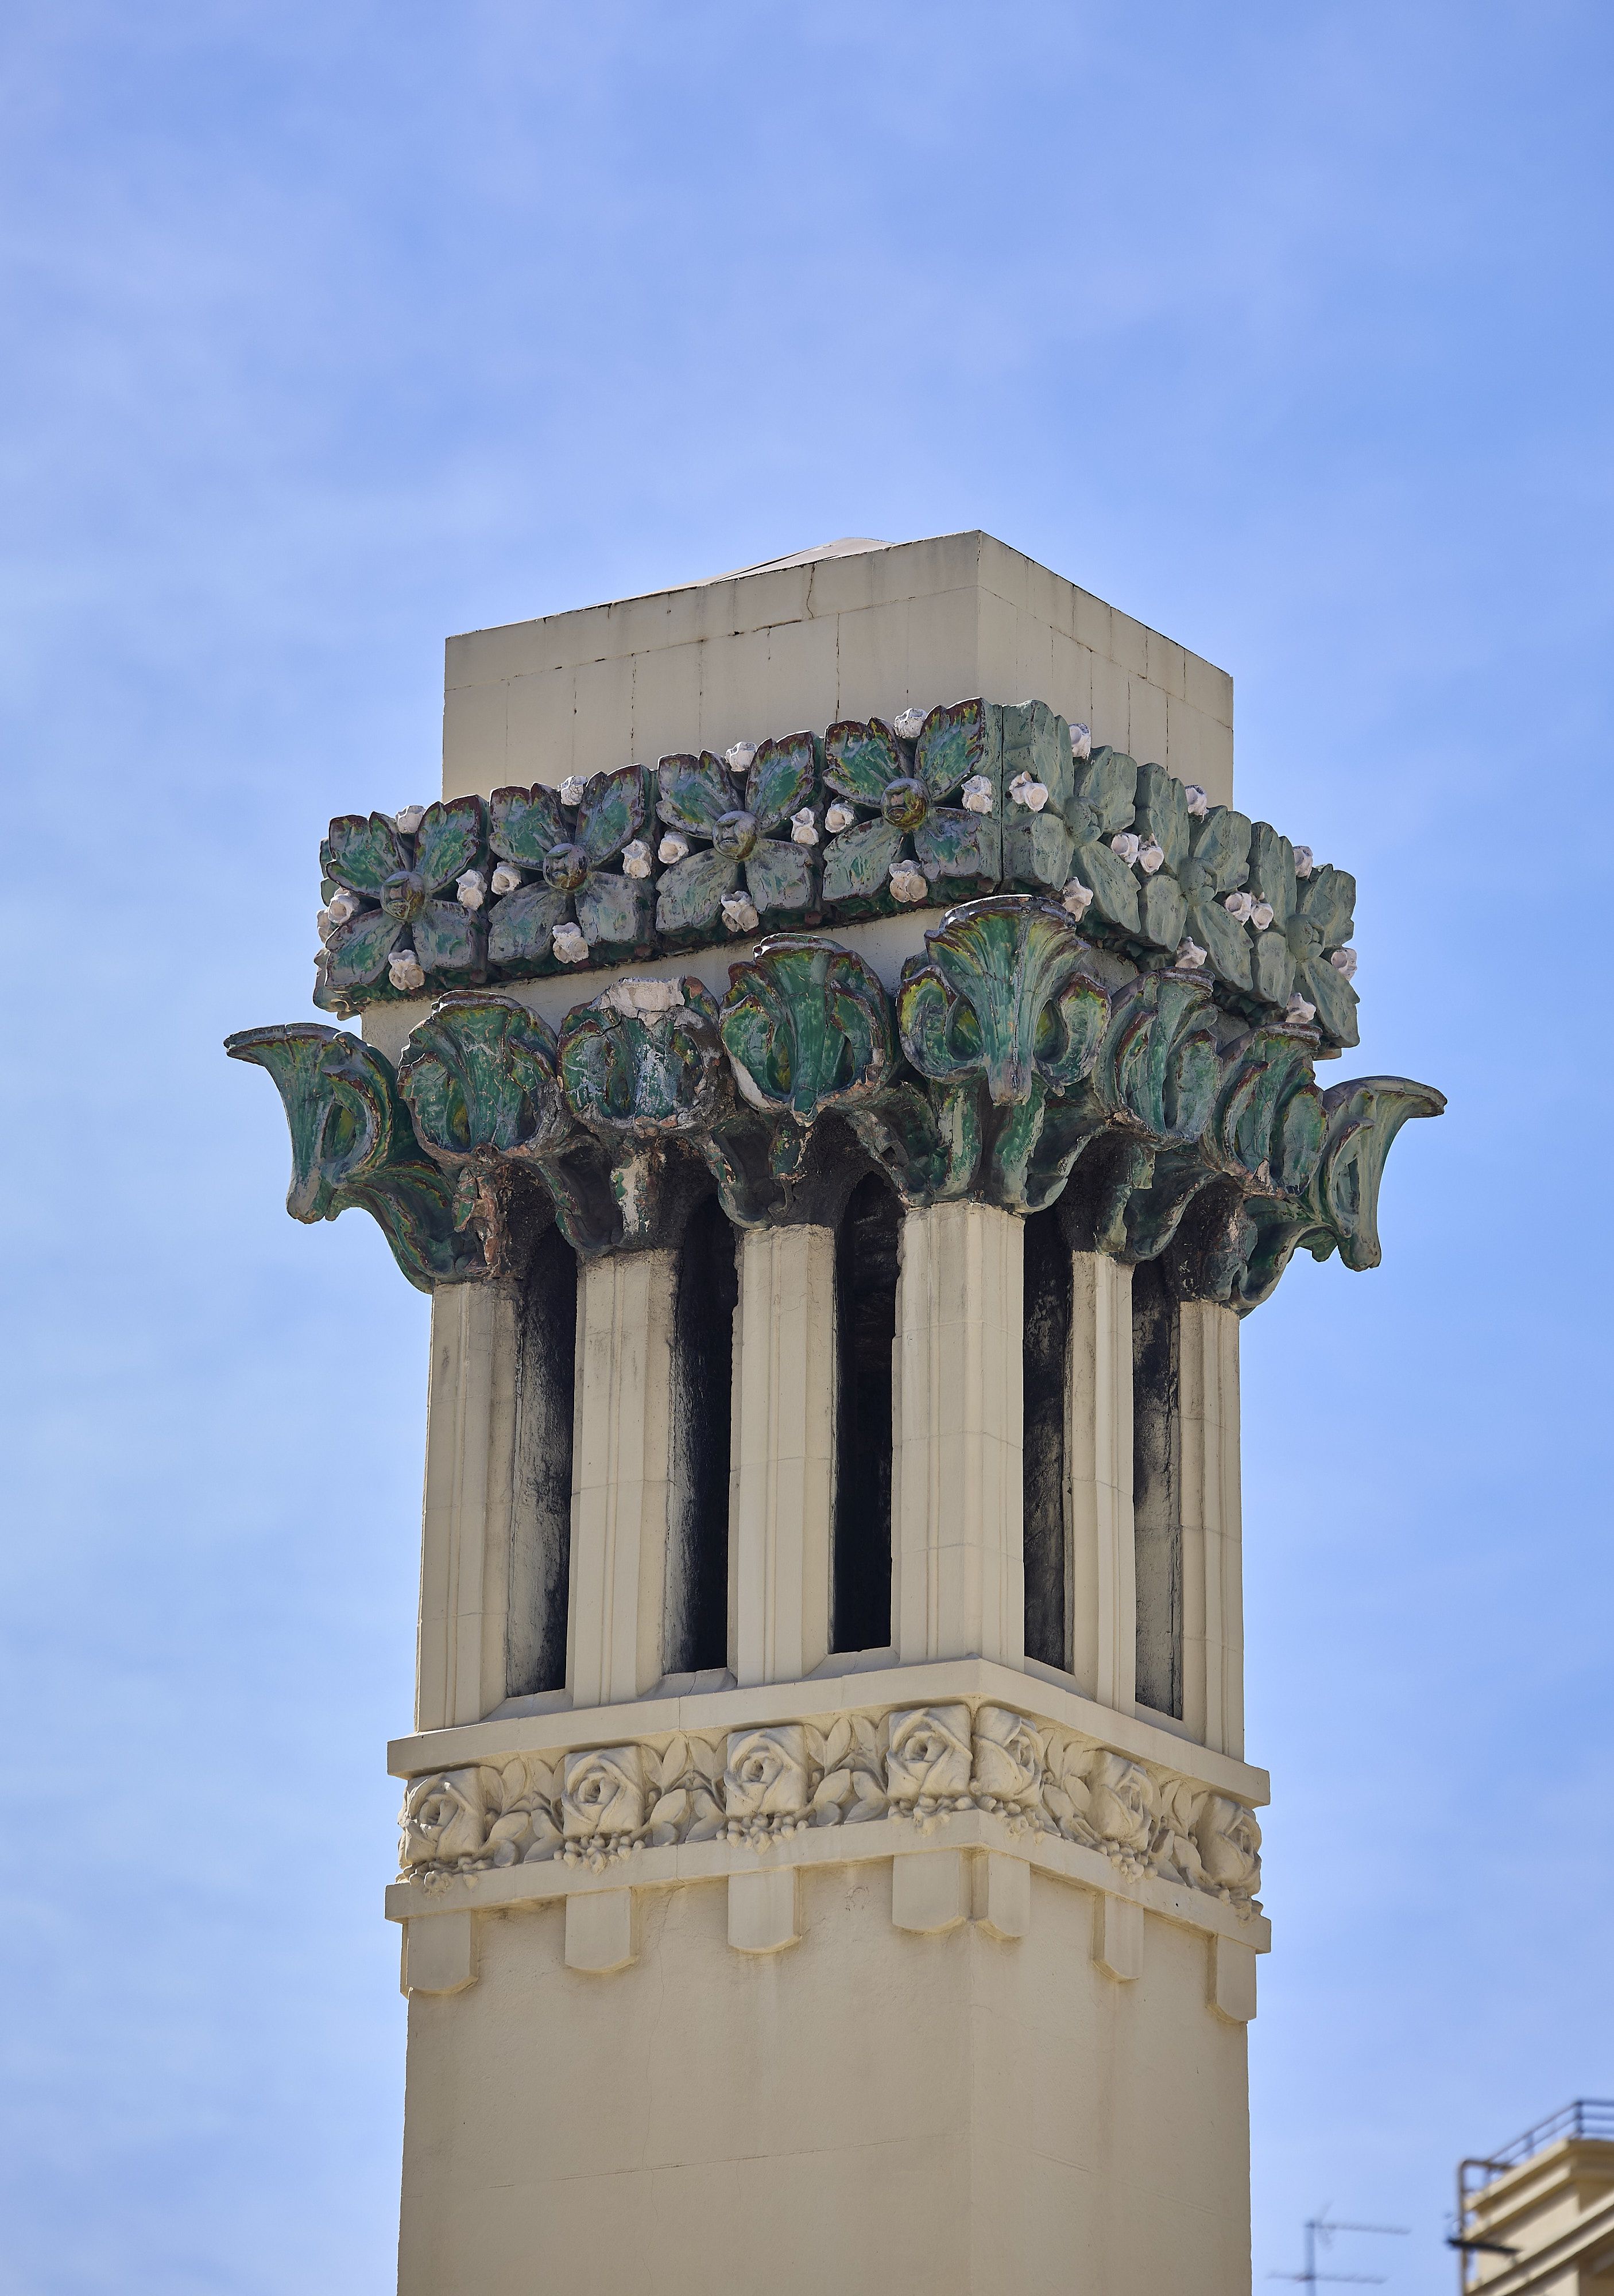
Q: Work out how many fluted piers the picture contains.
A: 6